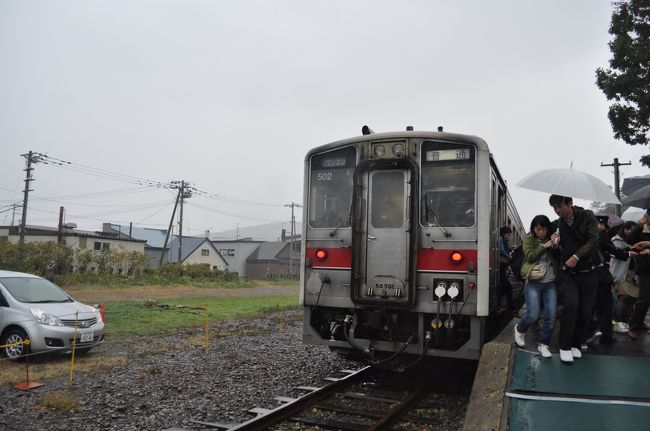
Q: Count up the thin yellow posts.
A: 3